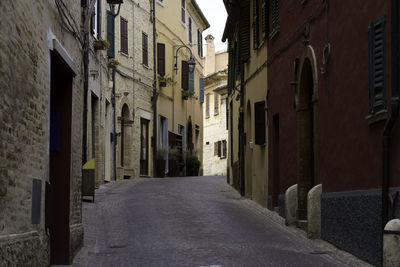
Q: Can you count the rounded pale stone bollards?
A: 3